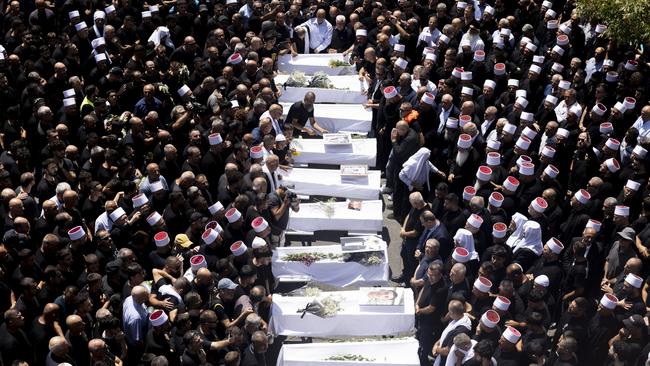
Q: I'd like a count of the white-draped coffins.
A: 9